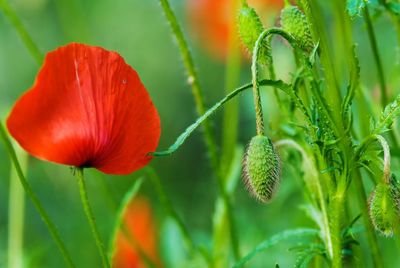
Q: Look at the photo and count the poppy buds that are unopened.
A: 4